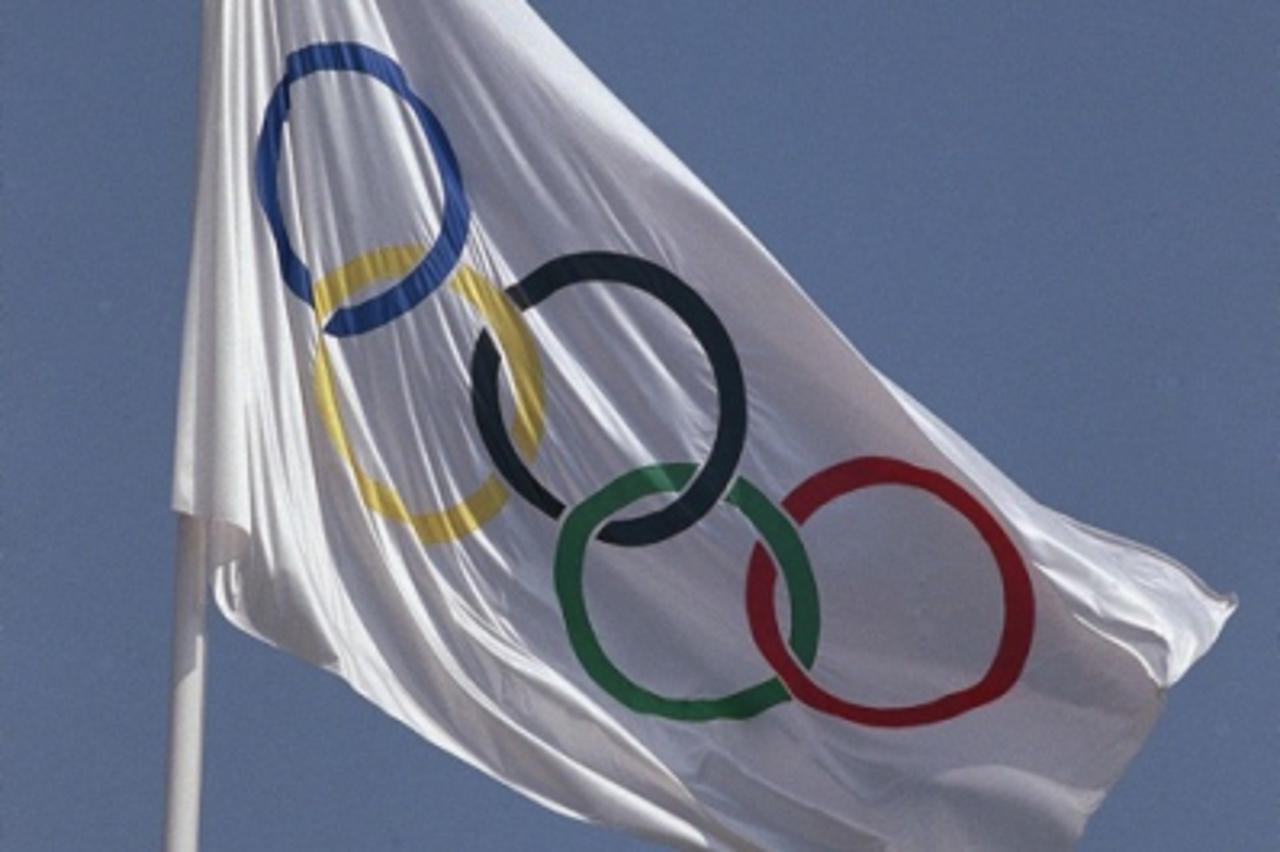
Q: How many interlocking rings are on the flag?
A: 5